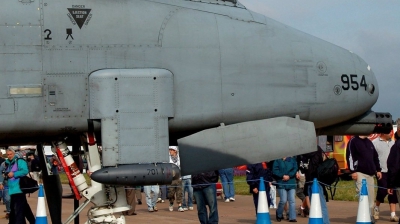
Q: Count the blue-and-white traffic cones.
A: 4